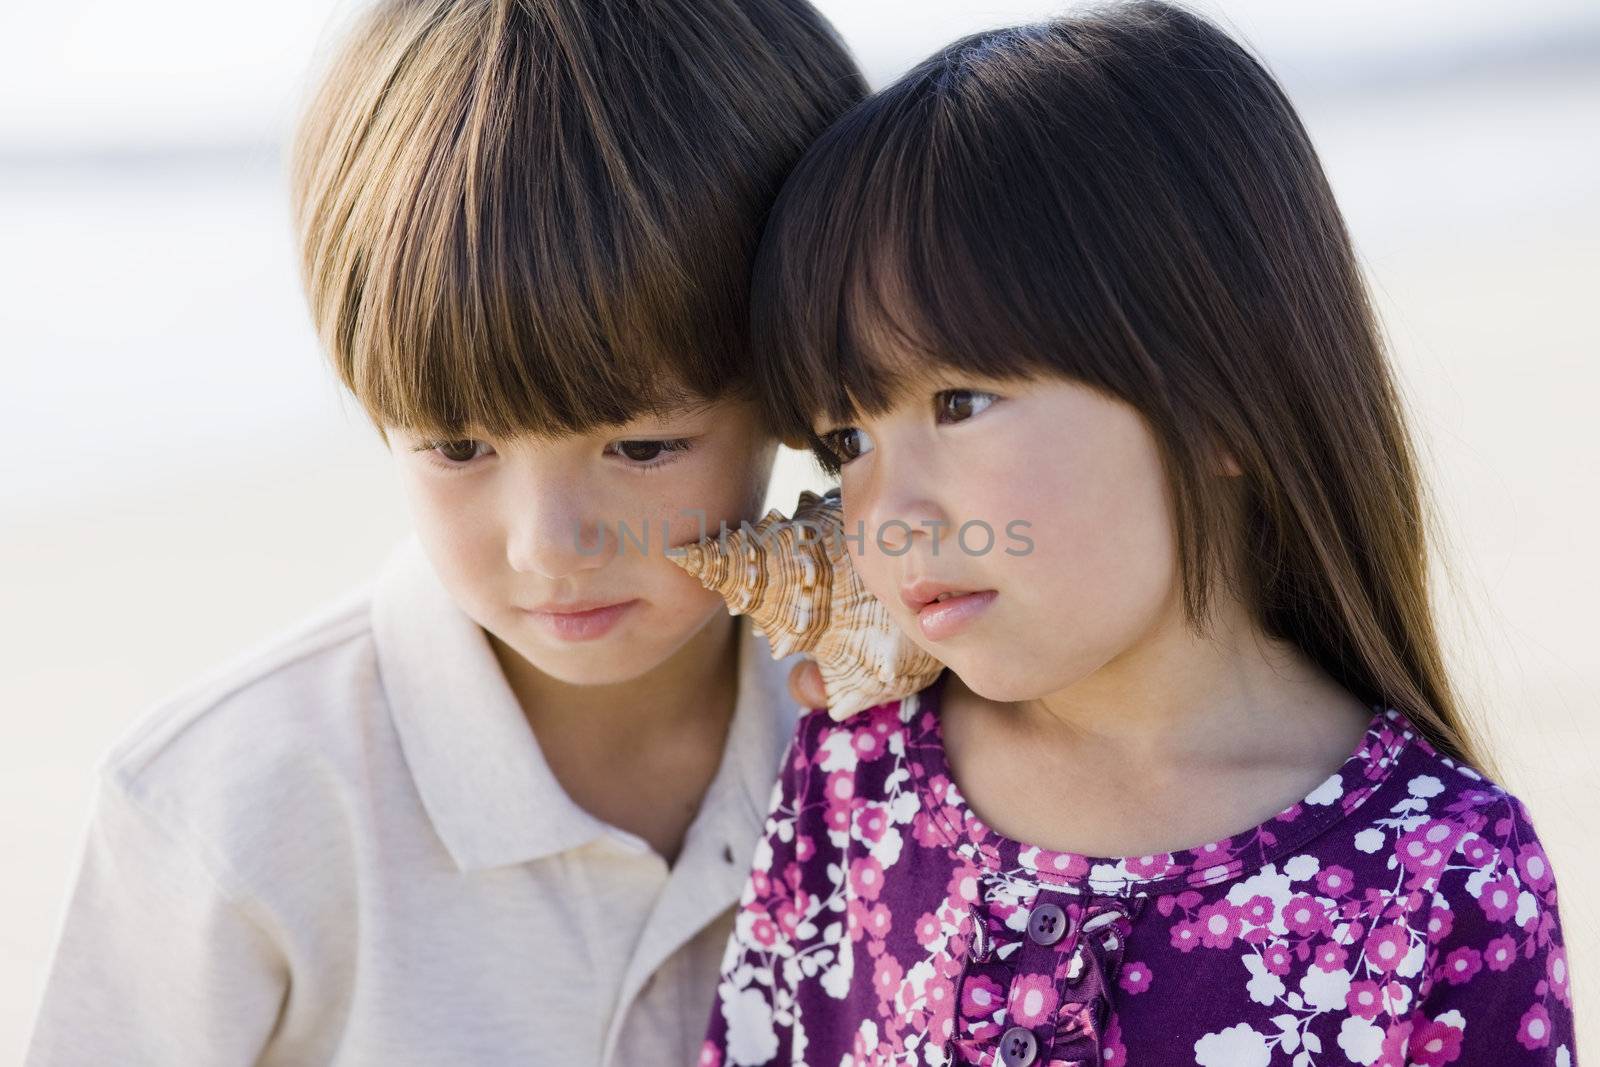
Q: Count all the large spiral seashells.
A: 1